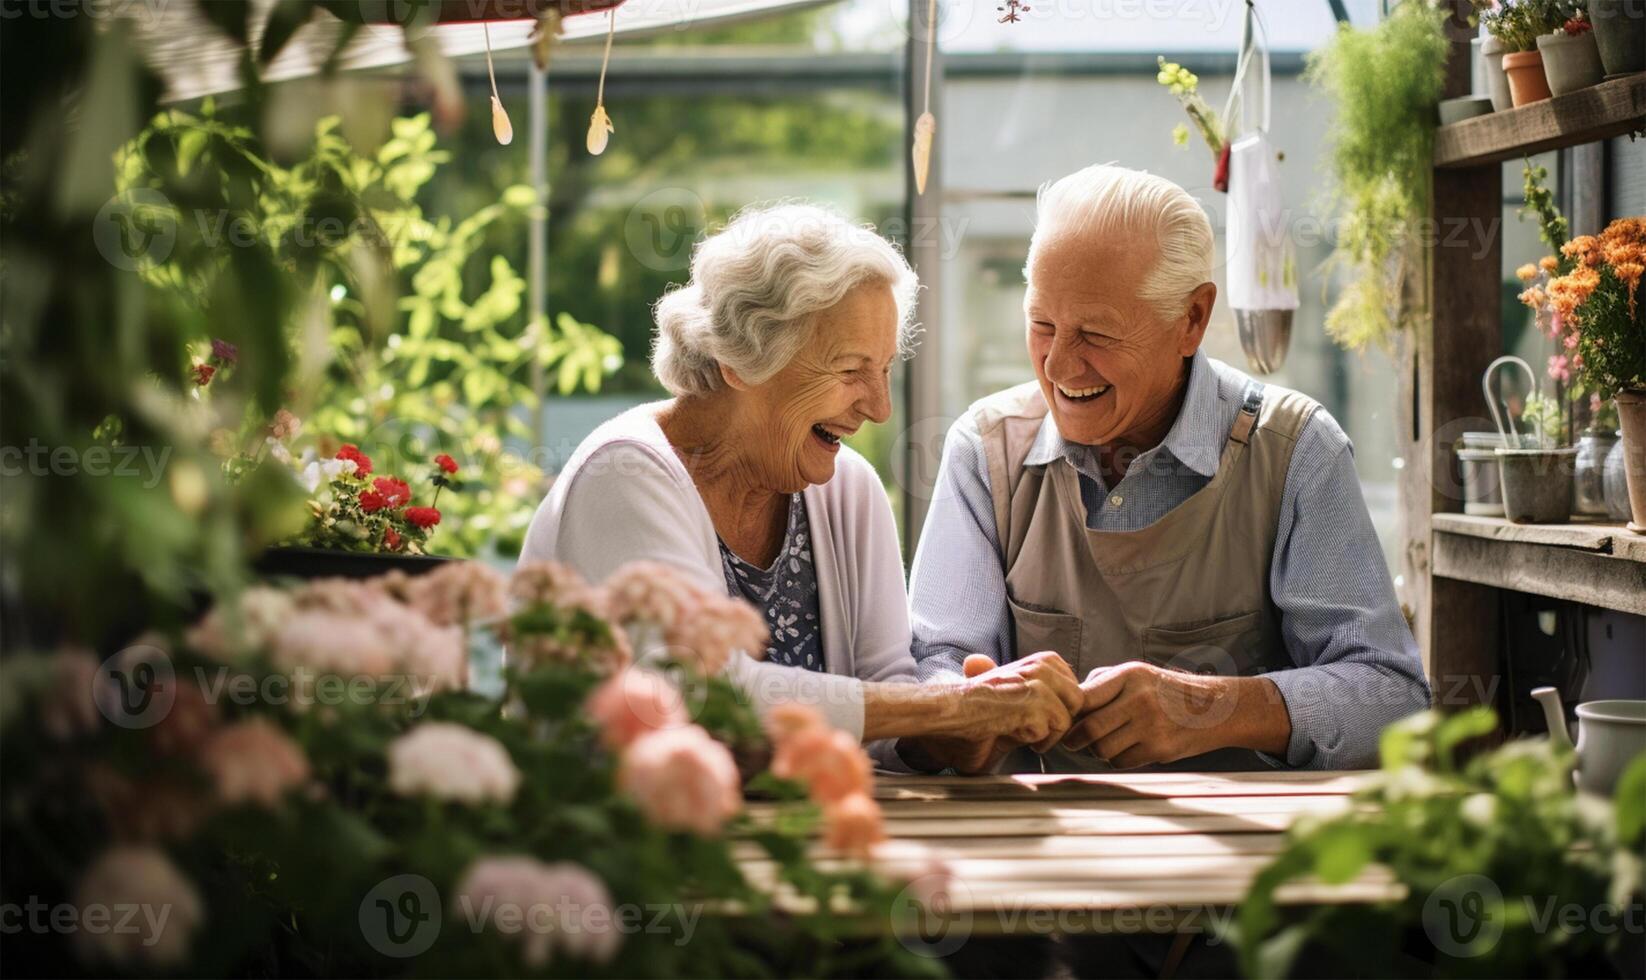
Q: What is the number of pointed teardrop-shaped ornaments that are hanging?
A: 3